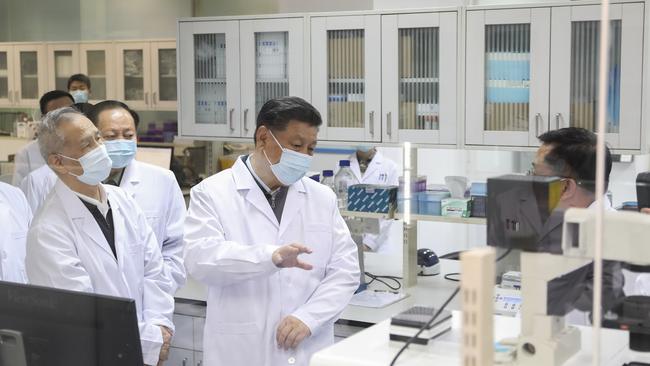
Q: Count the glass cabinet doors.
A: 12